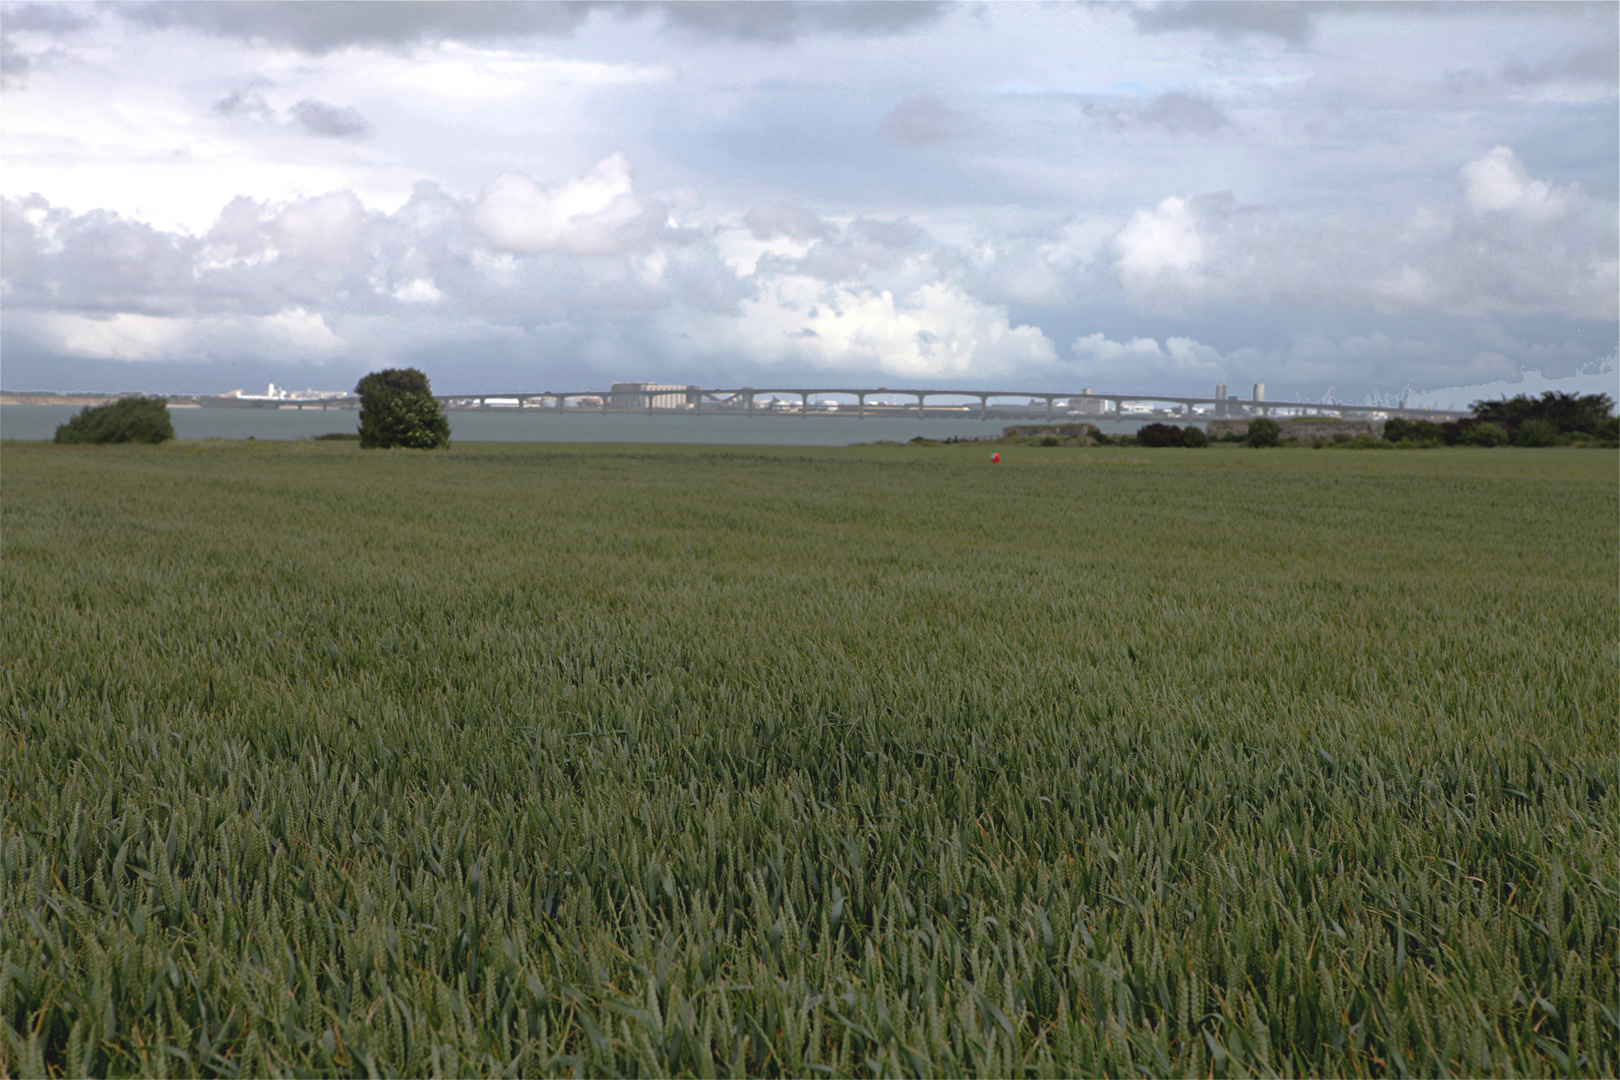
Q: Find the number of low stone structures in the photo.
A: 2